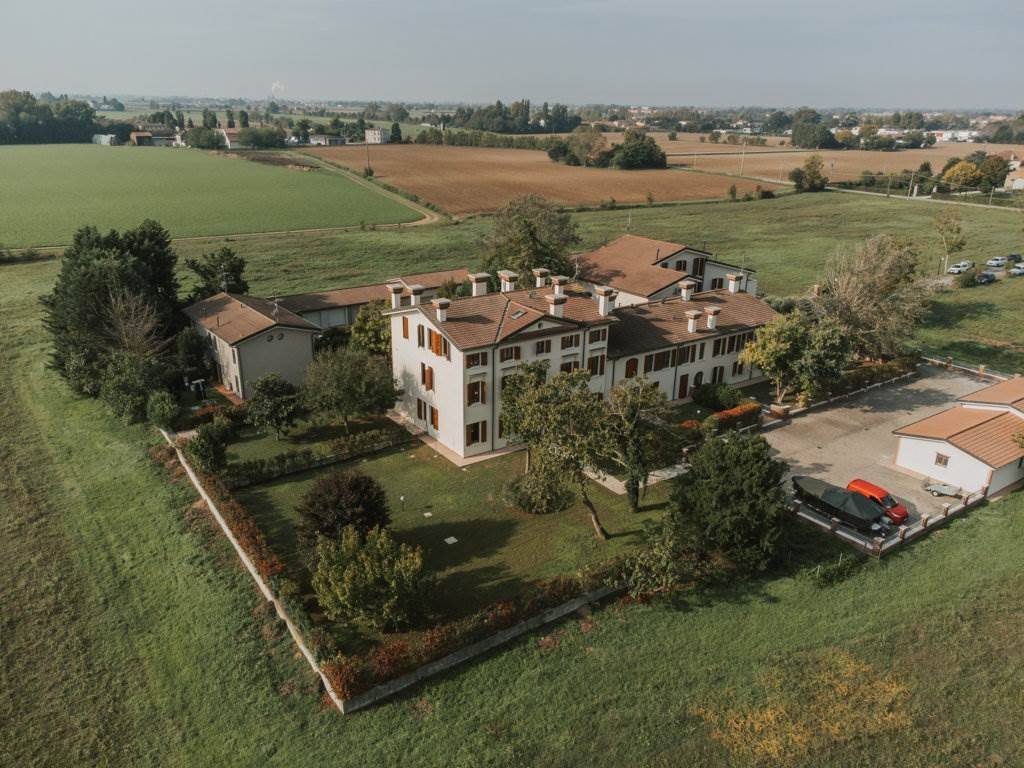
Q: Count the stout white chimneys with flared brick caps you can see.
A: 14